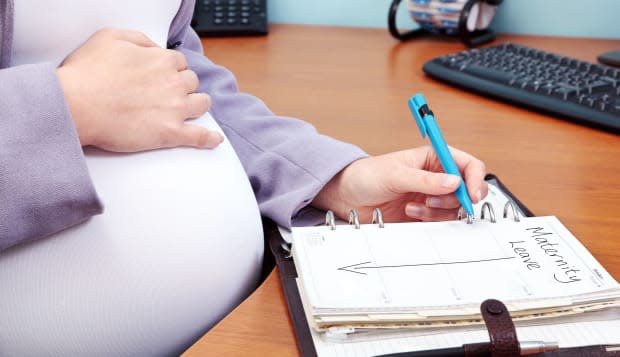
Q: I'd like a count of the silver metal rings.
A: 6